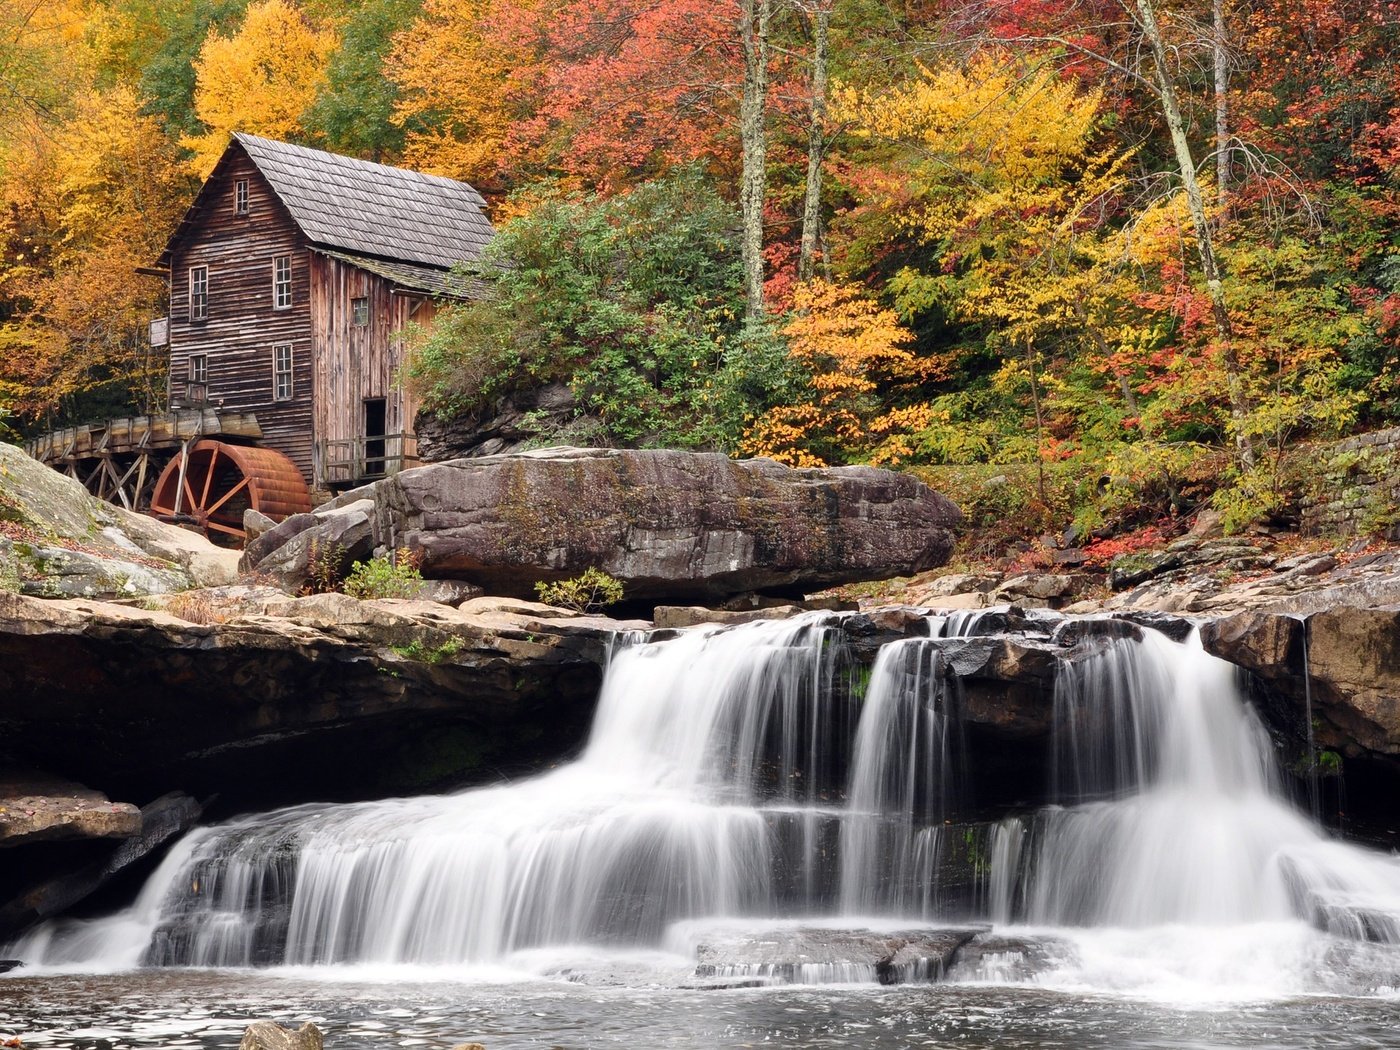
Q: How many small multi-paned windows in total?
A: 6